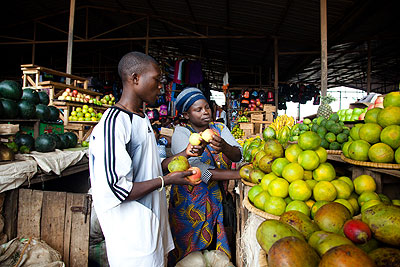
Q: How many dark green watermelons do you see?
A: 12